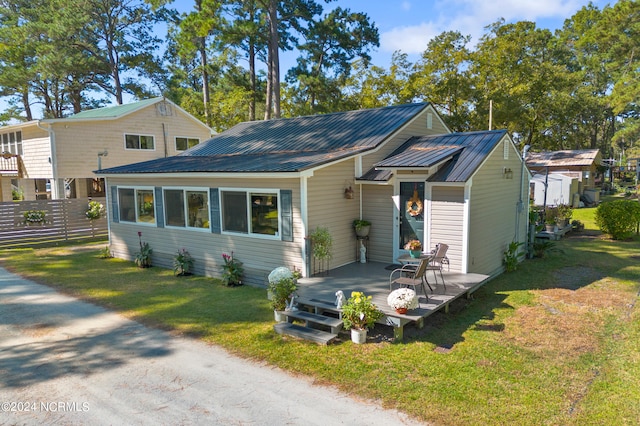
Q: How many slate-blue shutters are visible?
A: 4